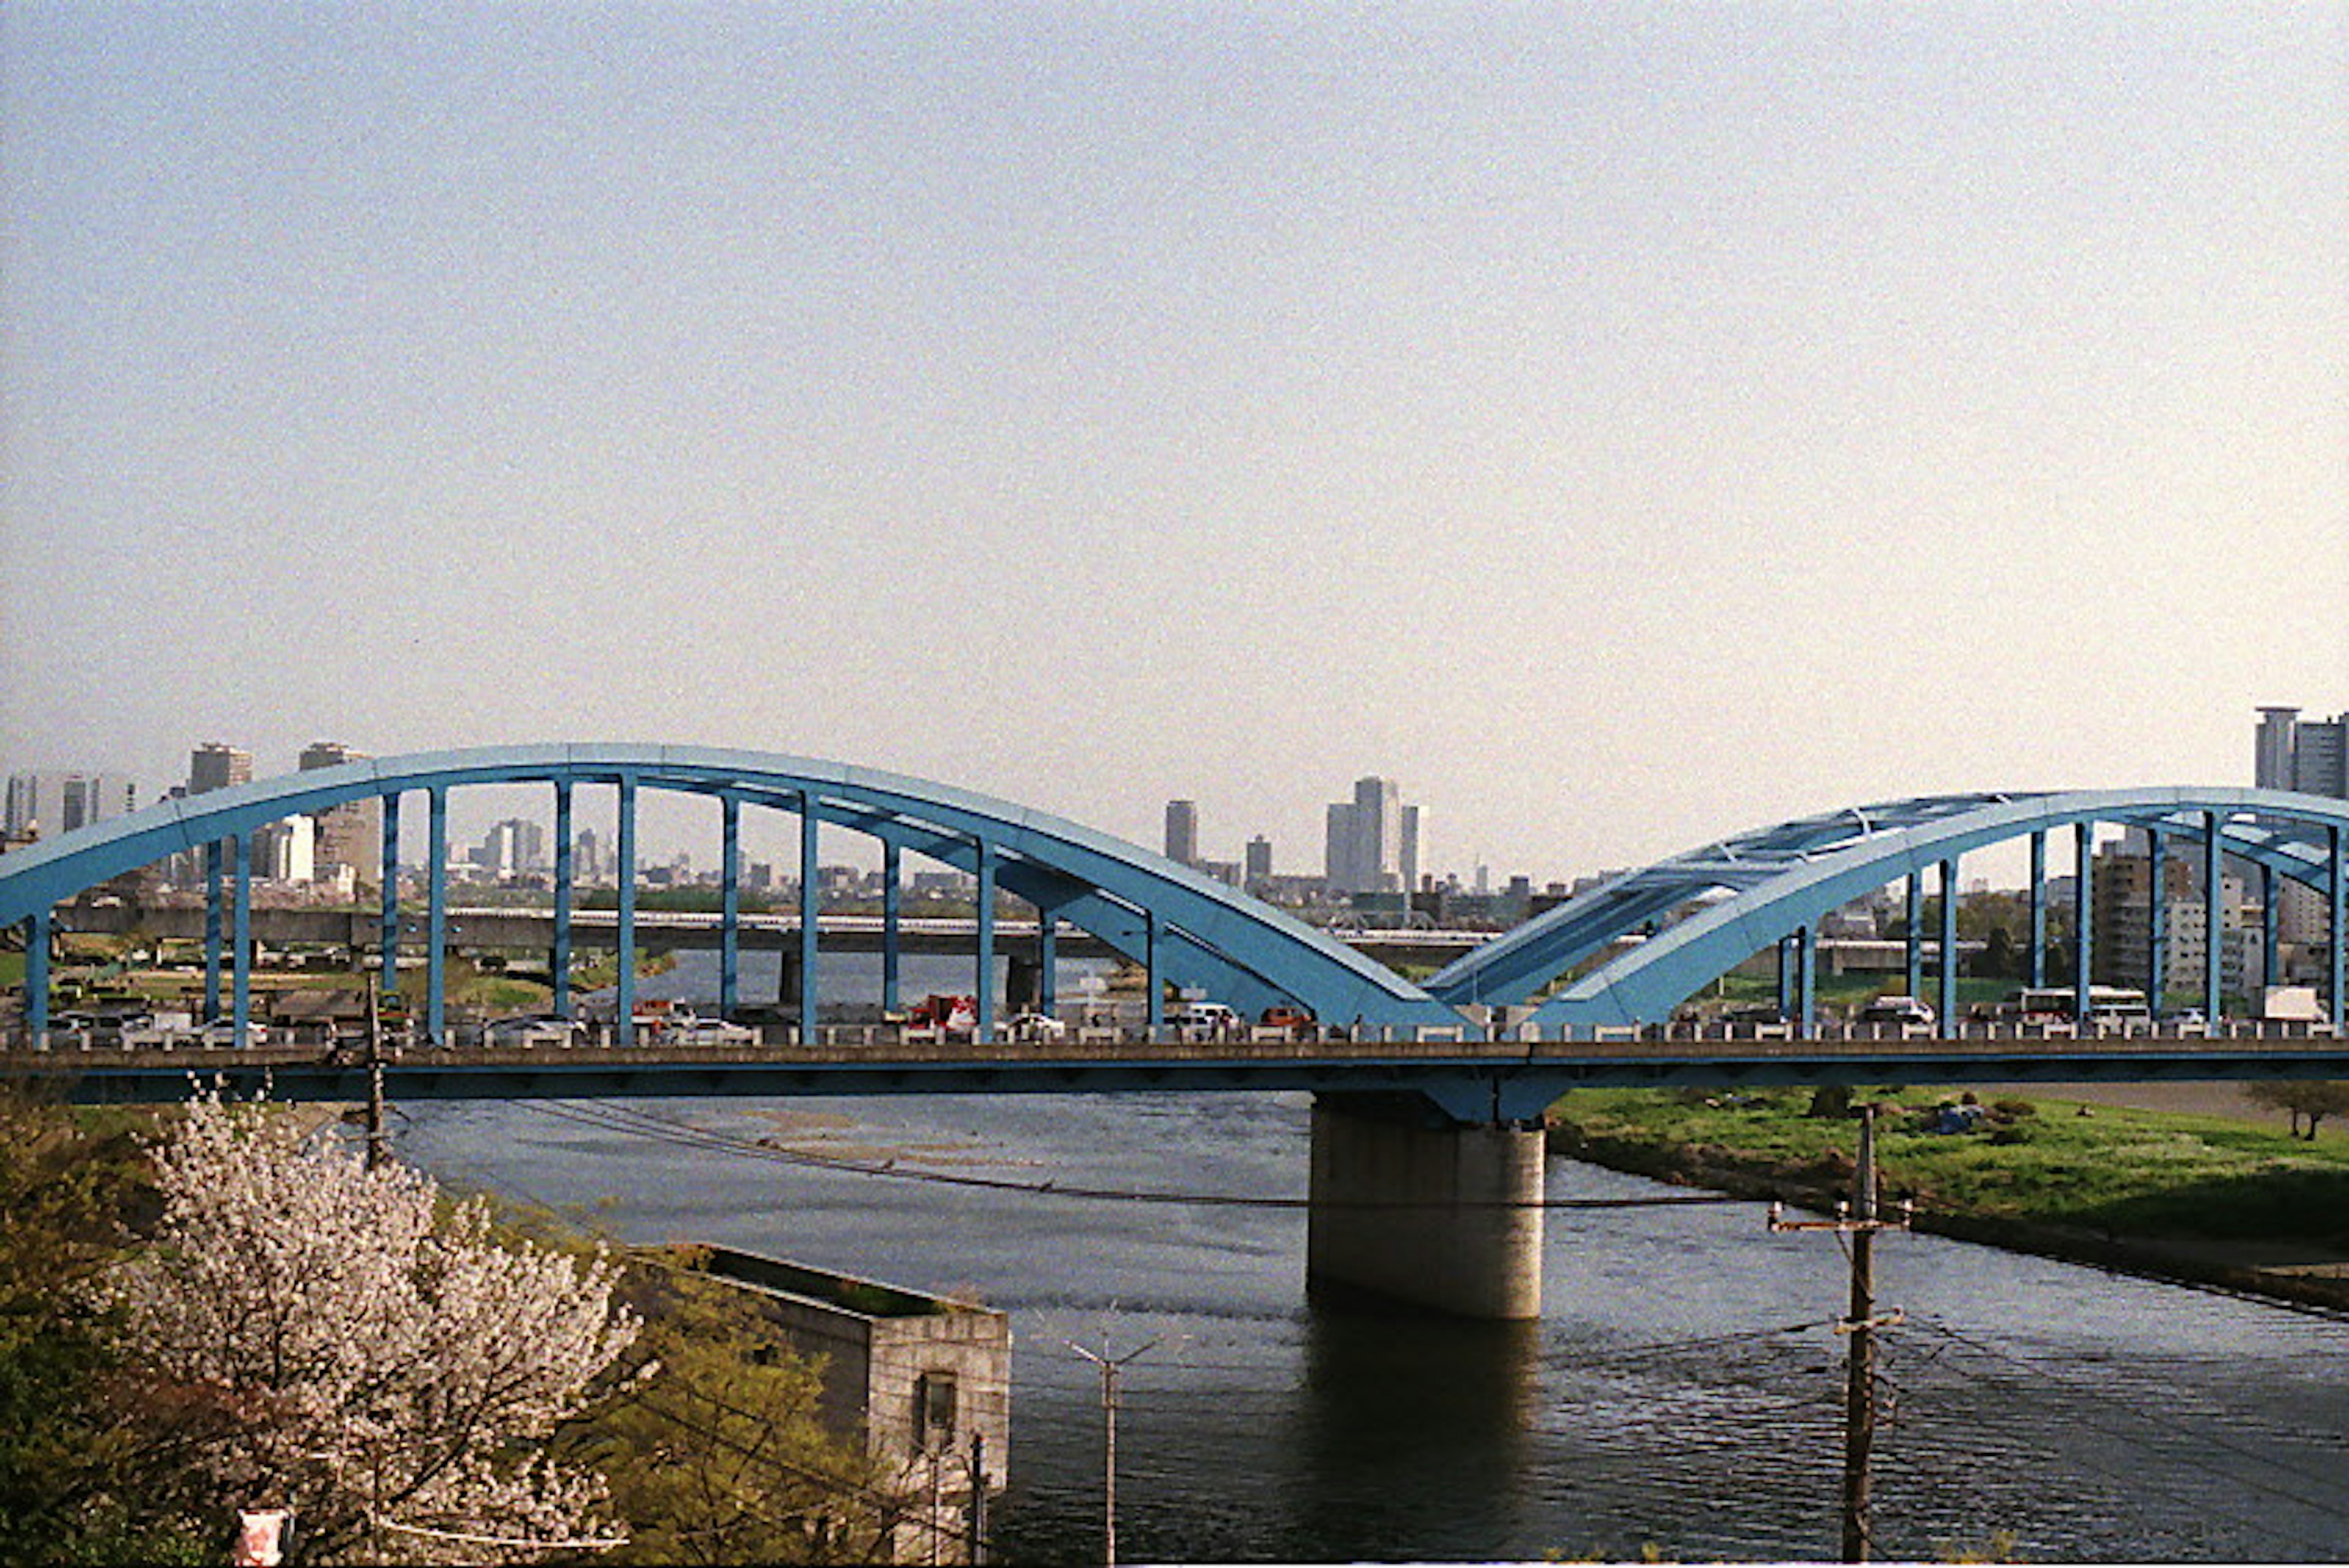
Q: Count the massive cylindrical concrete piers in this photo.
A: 1